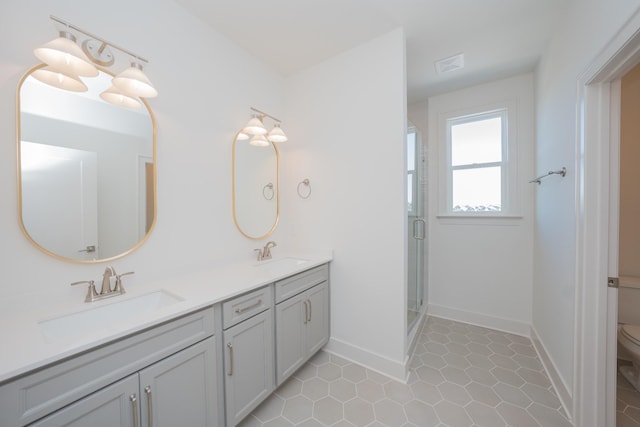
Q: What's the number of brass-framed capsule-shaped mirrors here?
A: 2